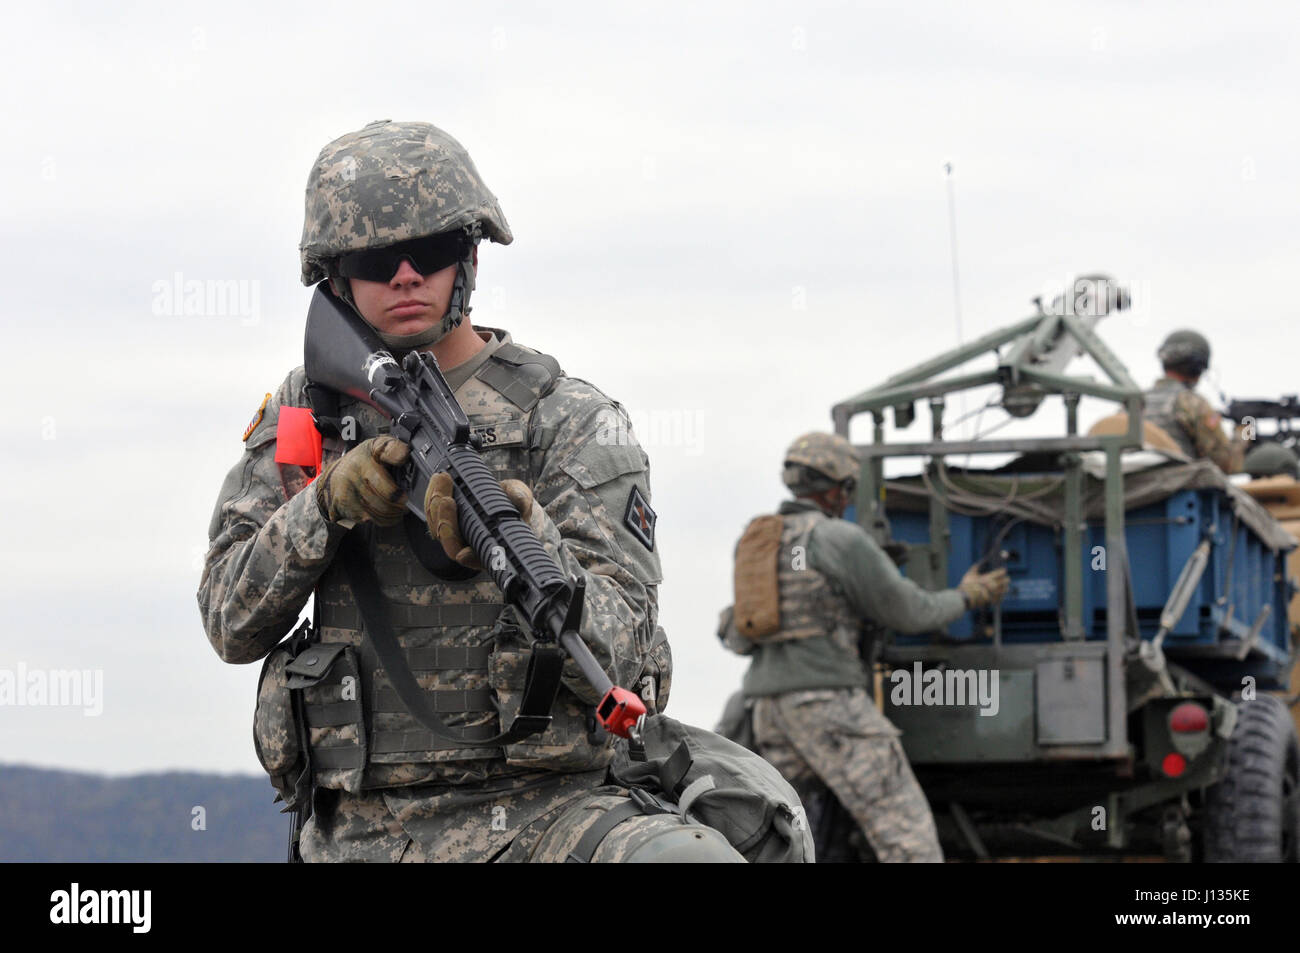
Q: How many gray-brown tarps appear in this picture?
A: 1